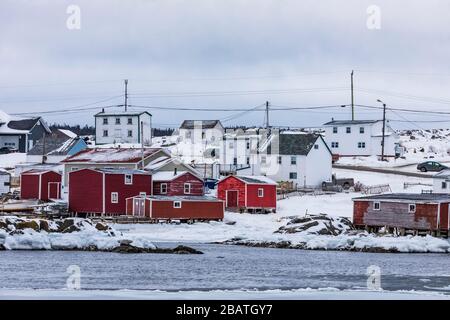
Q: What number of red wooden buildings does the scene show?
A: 6